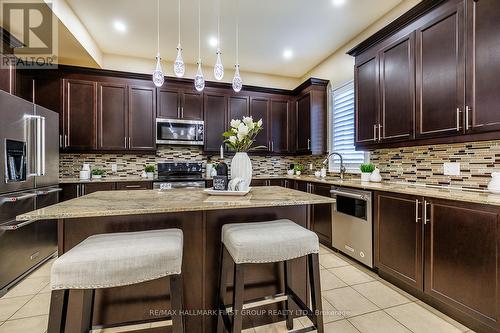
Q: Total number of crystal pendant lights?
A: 5